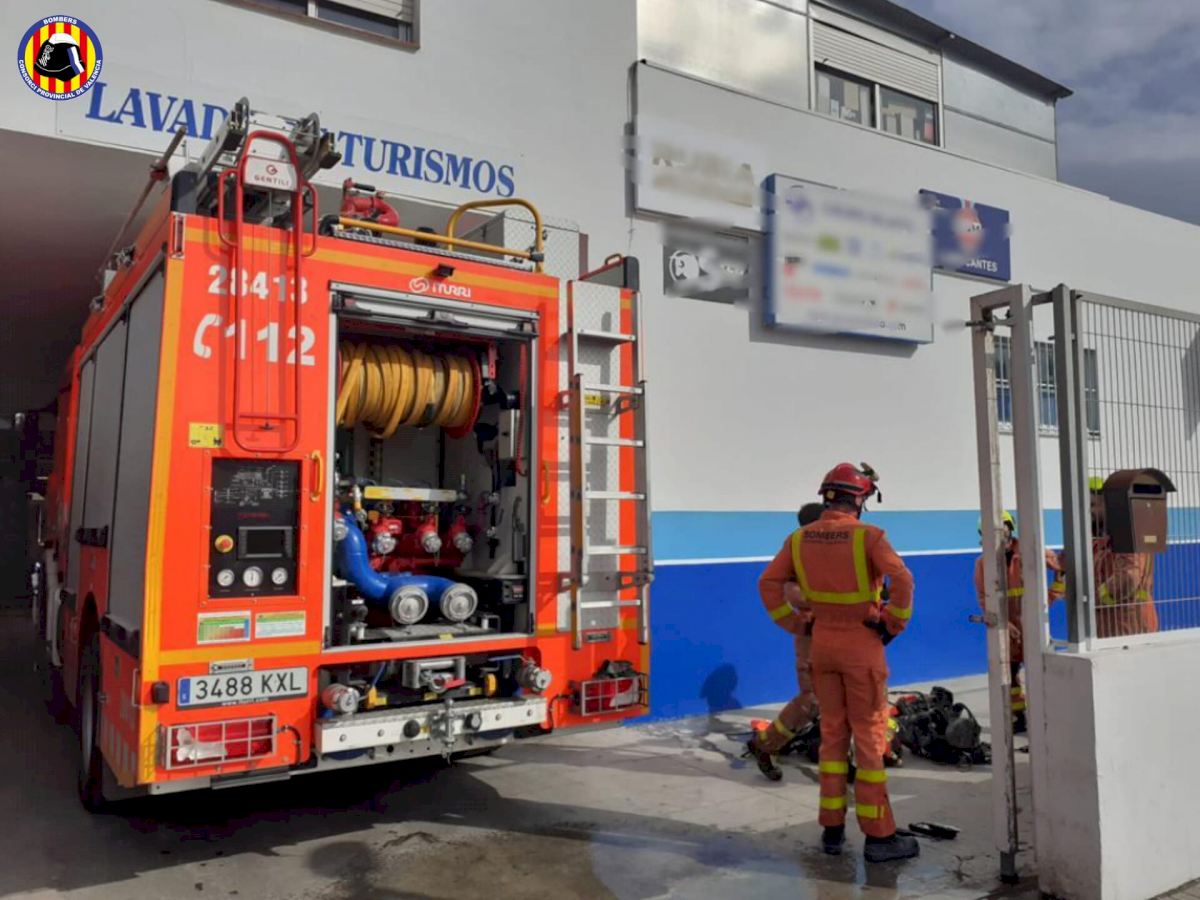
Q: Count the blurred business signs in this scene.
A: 4